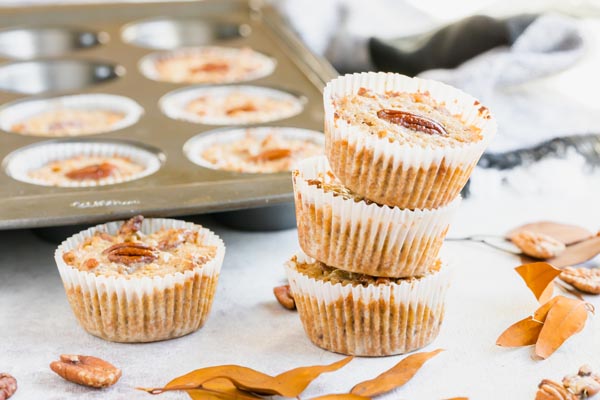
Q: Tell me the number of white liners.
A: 9